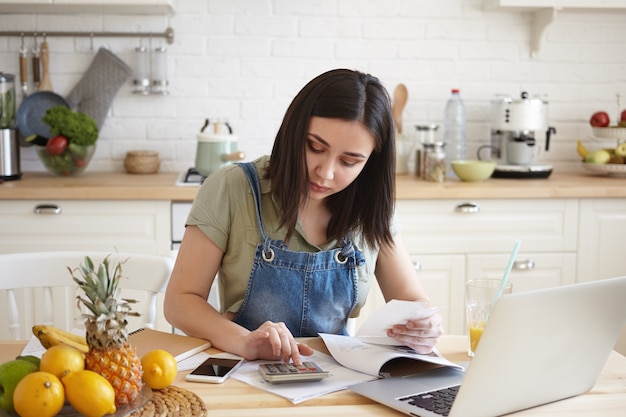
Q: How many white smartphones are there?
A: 1